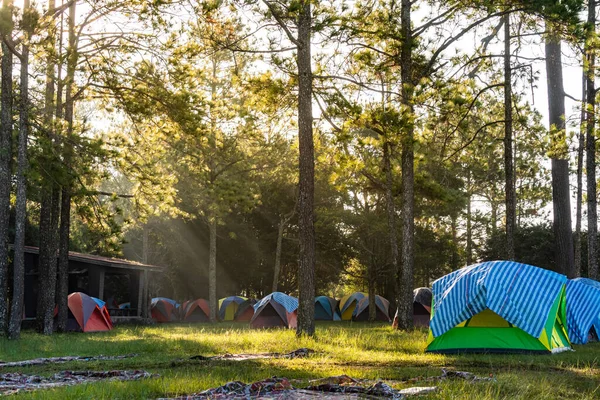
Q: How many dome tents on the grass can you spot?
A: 12